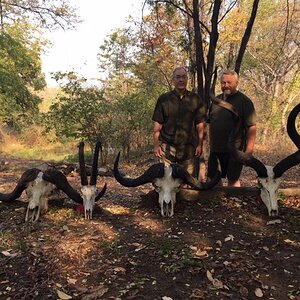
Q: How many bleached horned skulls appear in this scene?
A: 4